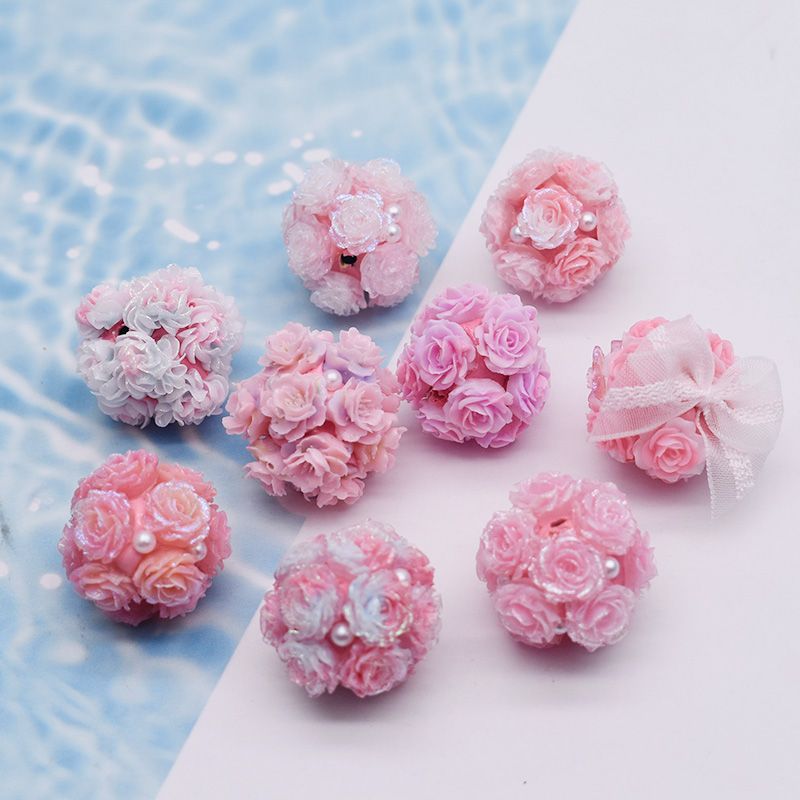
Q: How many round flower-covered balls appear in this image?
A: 9